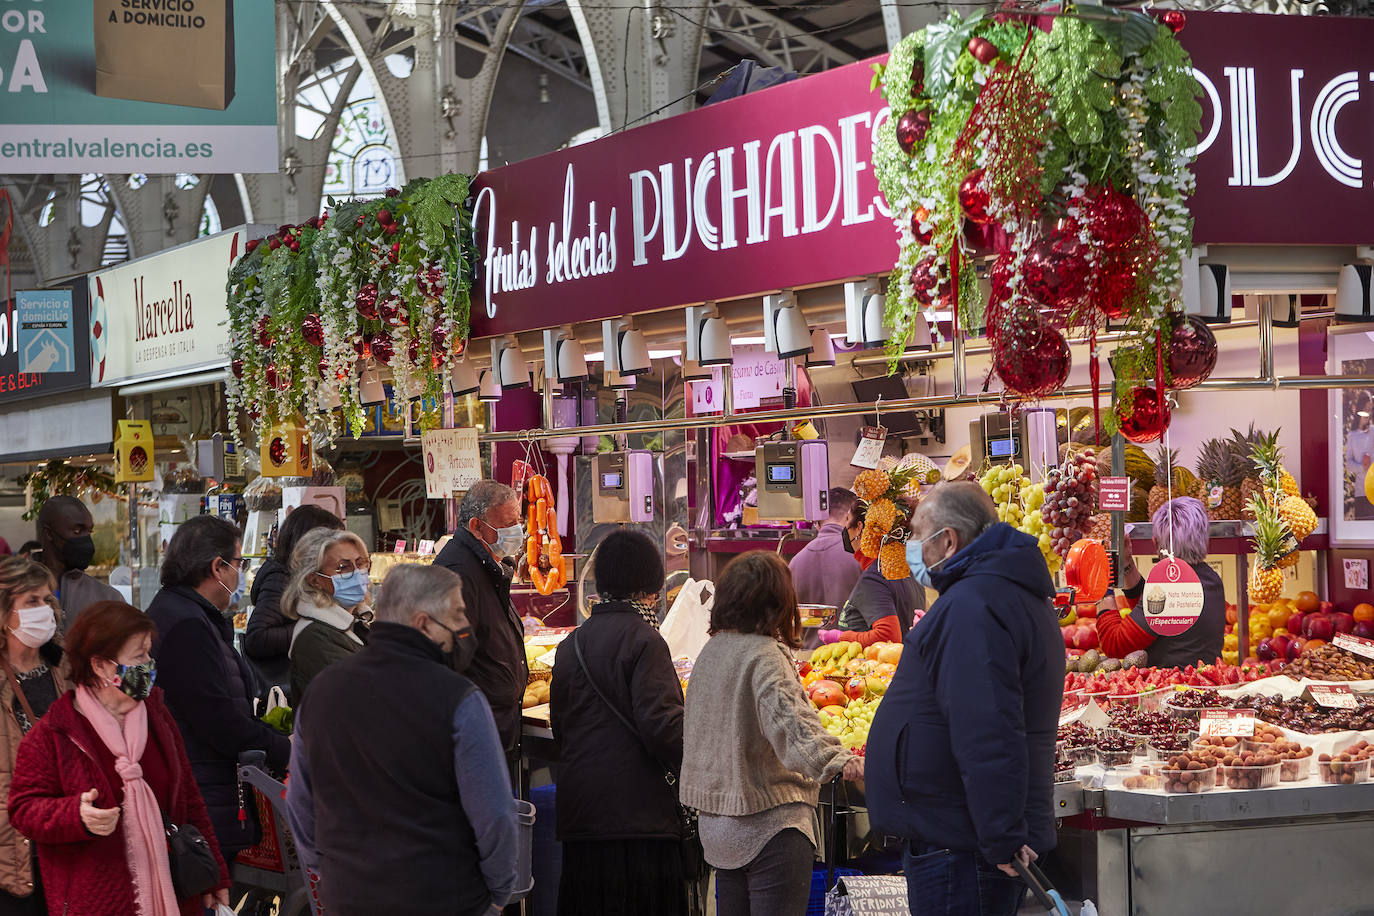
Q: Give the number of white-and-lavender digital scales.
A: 3